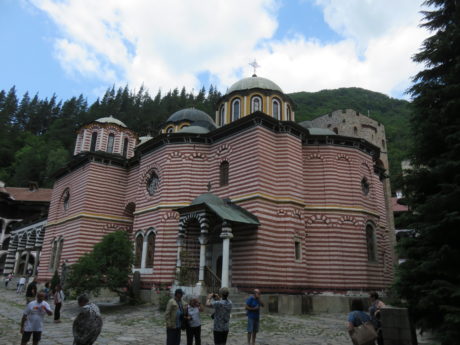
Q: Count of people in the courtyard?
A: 13